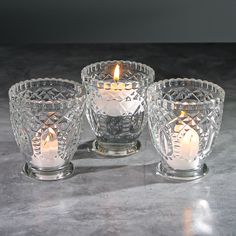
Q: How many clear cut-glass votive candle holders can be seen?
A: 3